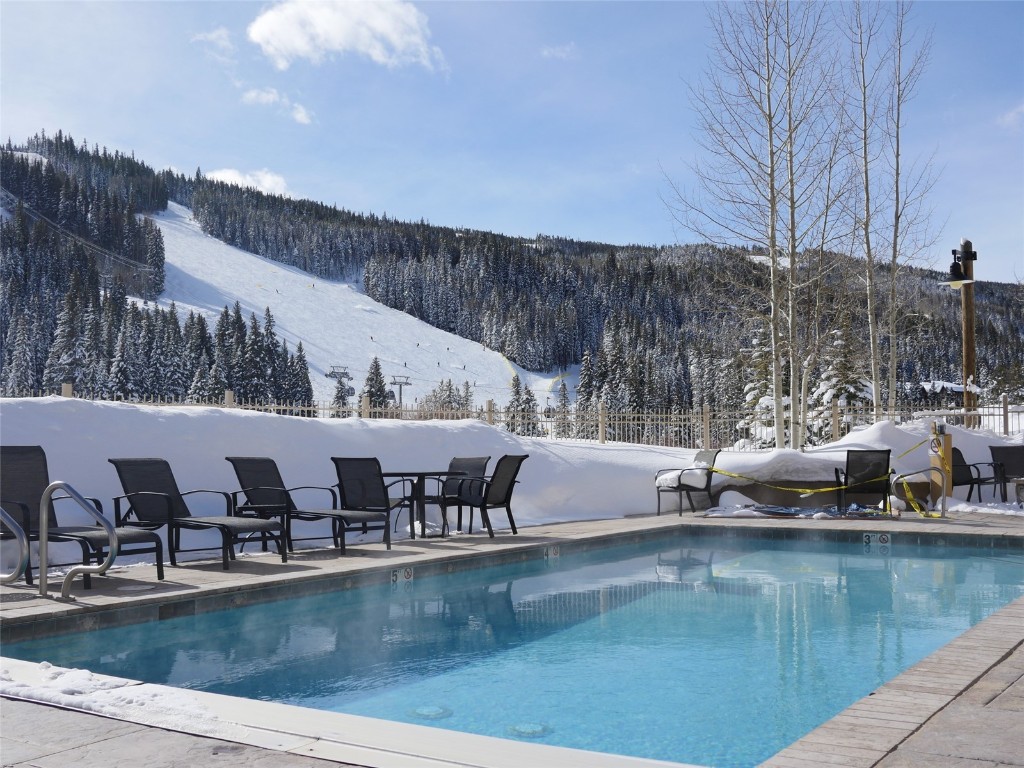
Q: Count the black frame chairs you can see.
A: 10